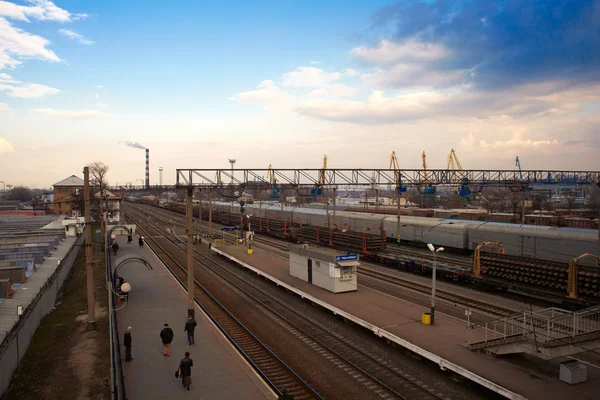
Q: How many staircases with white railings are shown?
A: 1